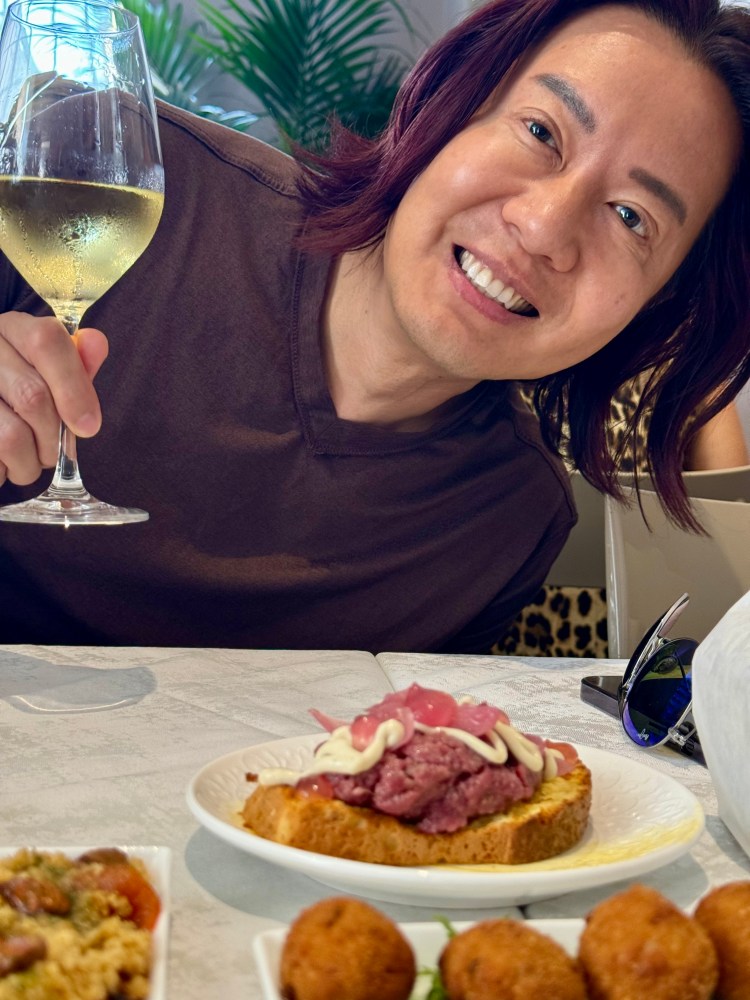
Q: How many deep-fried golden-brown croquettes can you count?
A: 4